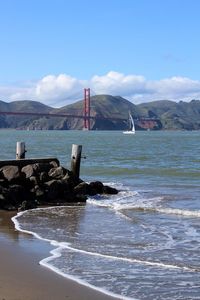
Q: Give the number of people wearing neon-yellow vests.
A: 0